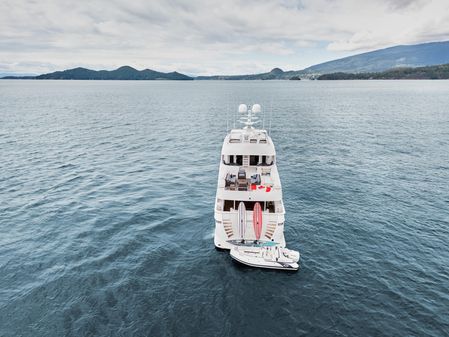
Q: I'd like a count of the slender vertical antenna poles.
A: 4